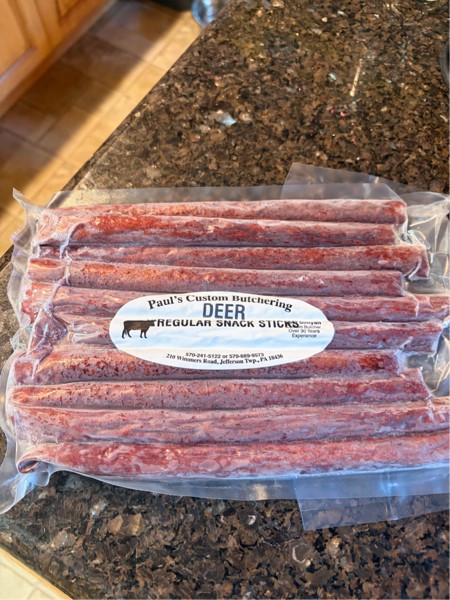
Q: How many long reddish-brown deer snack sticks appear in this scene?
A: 10